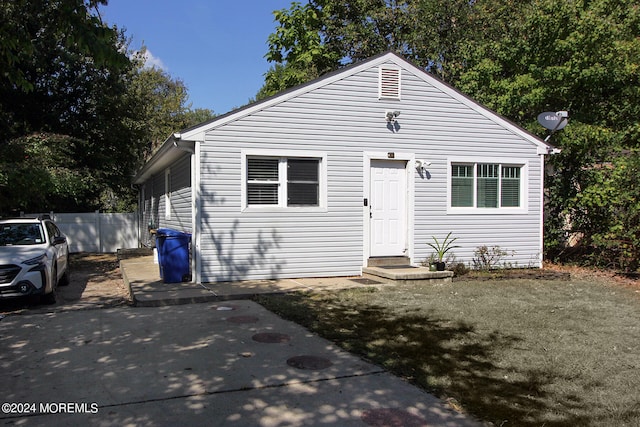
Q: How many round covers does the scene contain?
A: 5